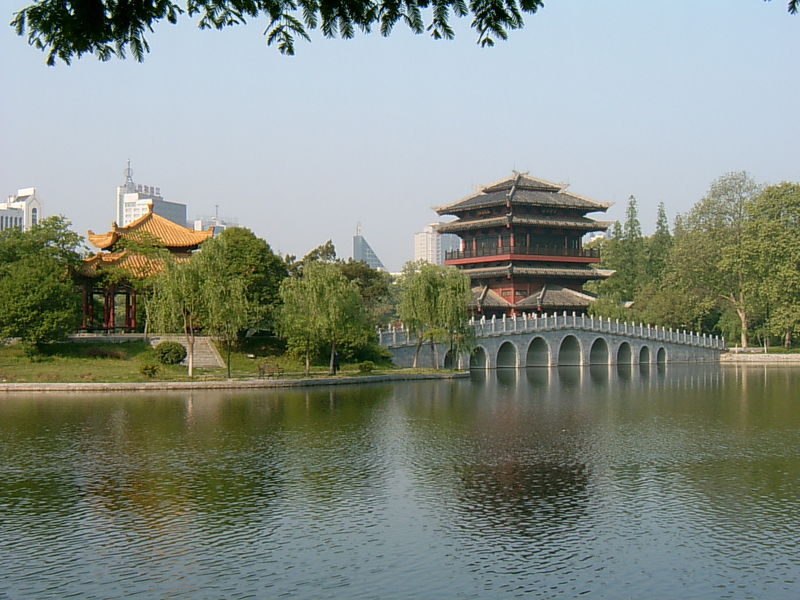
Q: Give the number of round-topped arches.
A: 9